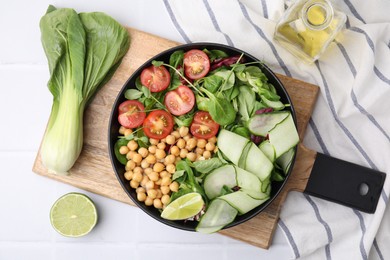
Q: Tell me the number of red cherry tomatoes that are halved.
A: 6